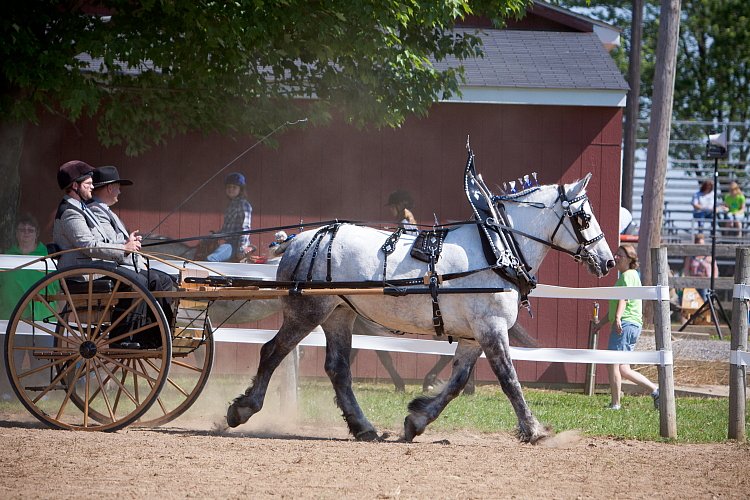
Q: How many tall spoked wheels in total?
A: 2